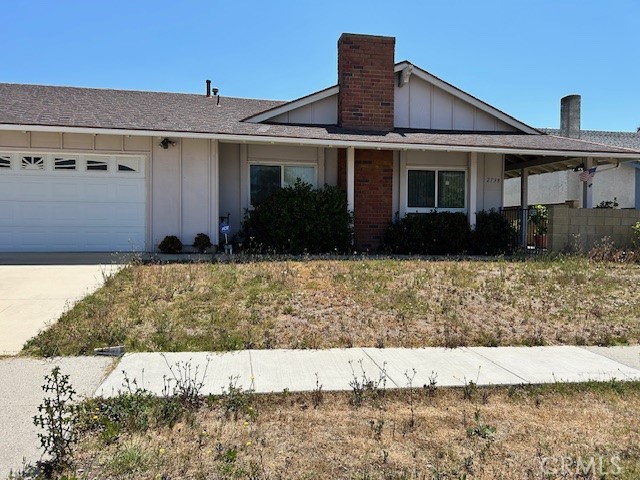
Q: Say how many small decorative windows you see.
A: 5